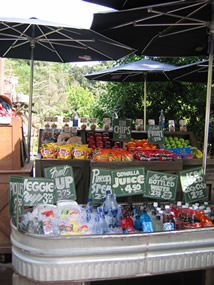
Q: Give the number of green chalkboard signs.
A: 9